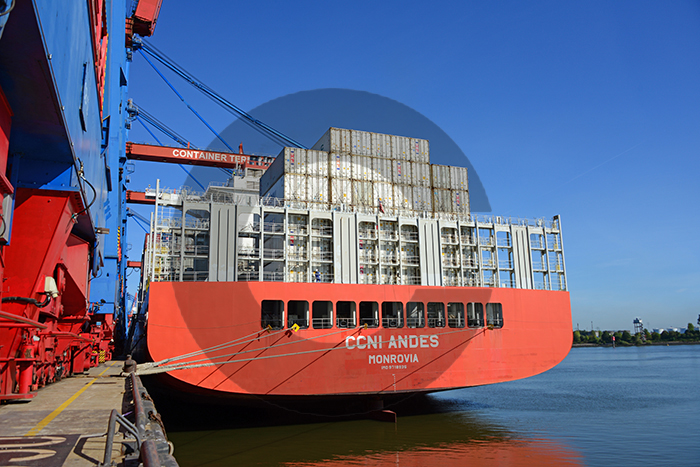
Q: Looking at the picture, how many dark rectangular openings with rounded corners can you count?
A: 11